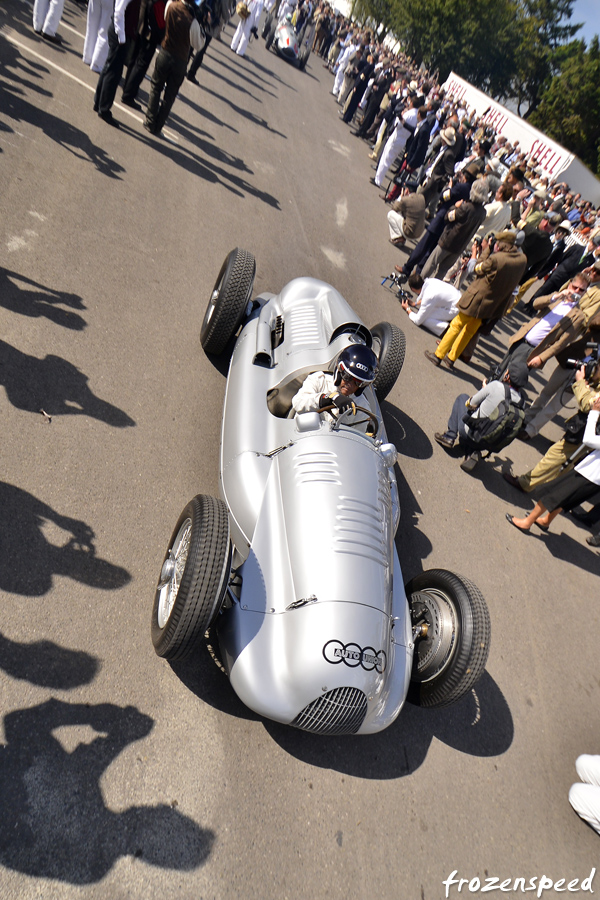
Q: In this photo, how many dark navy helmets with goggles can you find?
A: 1